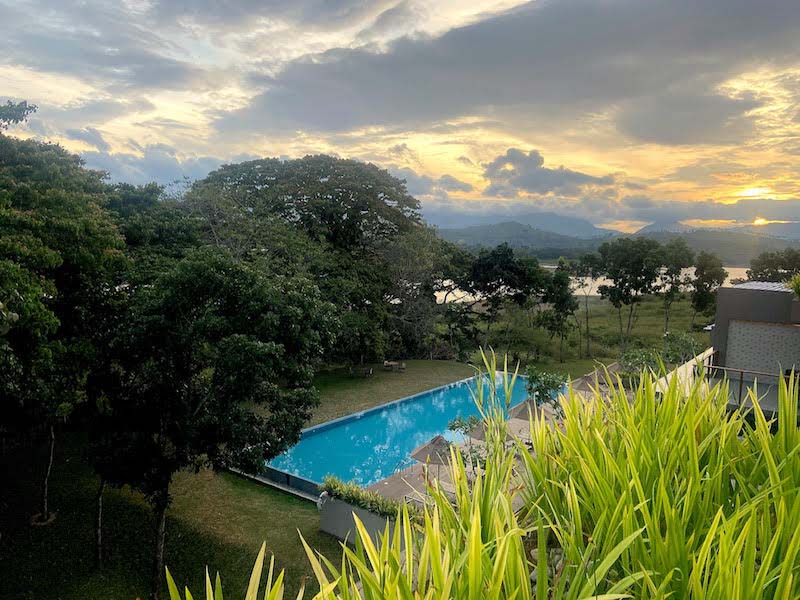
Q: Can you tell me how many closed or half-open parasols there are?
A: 0